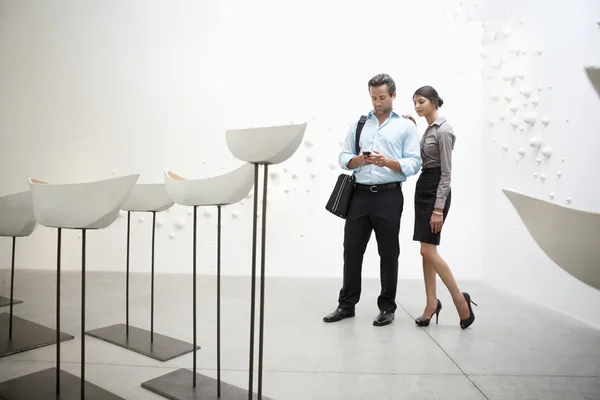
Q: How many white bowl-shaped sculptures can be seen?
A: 7